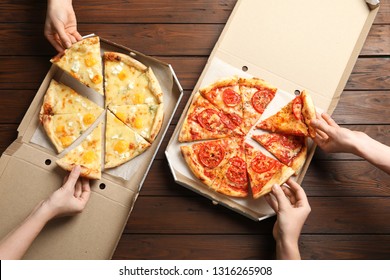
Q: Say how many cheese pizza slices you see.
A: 8